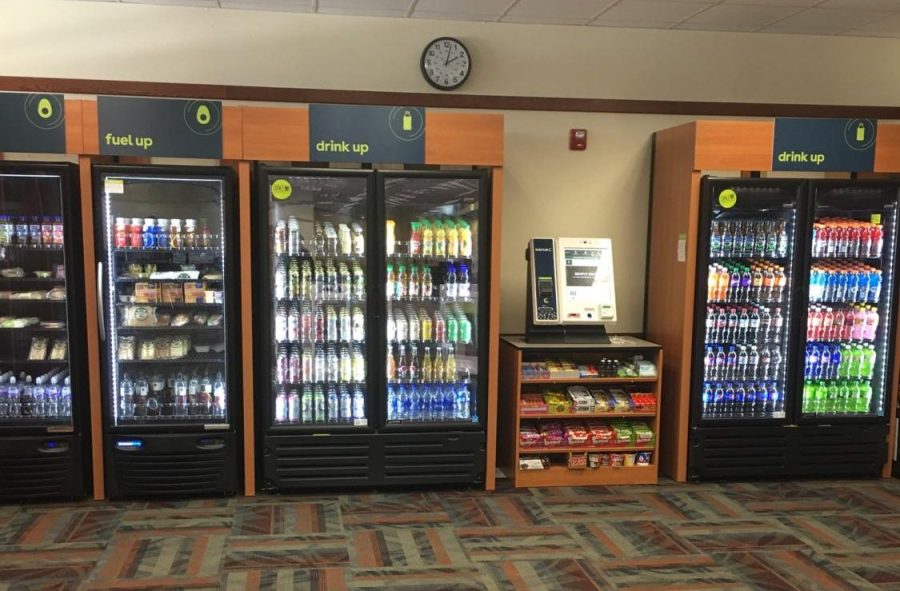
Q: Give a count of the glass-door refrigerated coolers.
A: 4